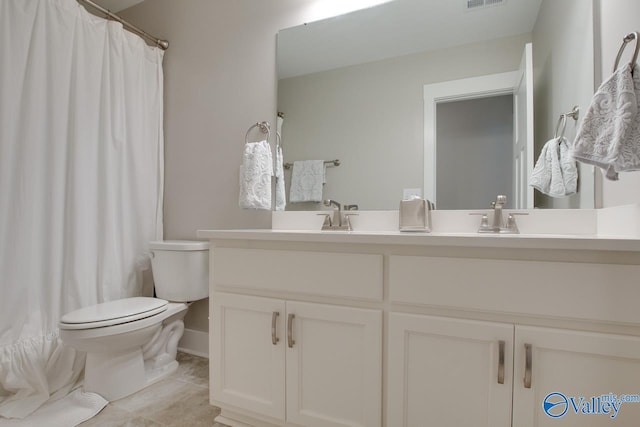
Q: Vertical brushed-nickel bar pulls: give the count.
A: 4